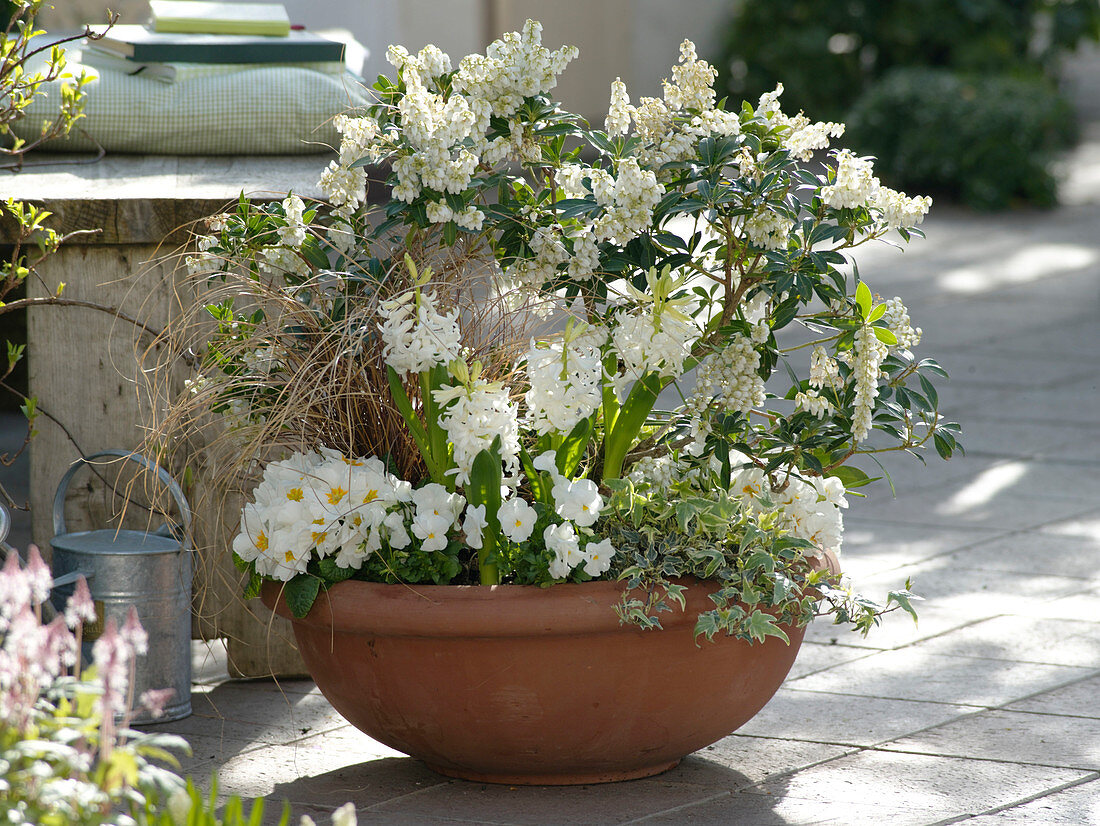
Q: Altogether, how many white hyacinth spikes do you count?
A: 4